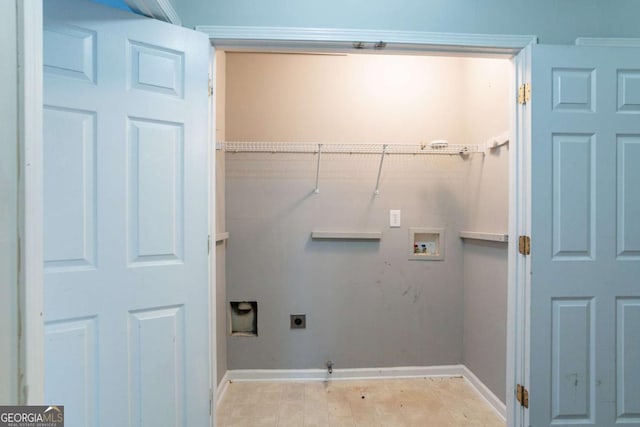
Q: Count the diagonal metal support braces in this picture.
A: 2